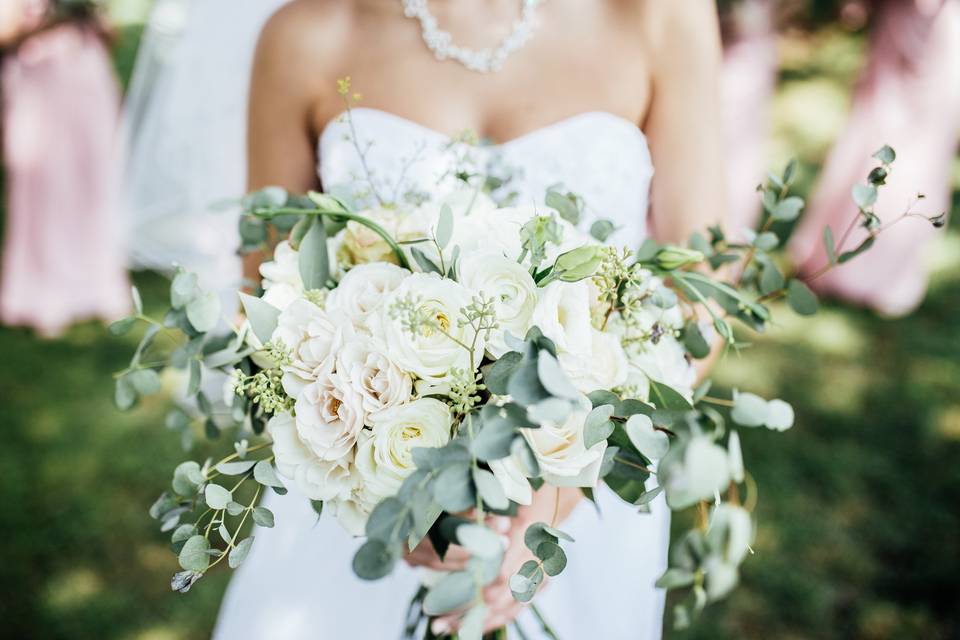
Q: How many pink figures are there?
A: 3